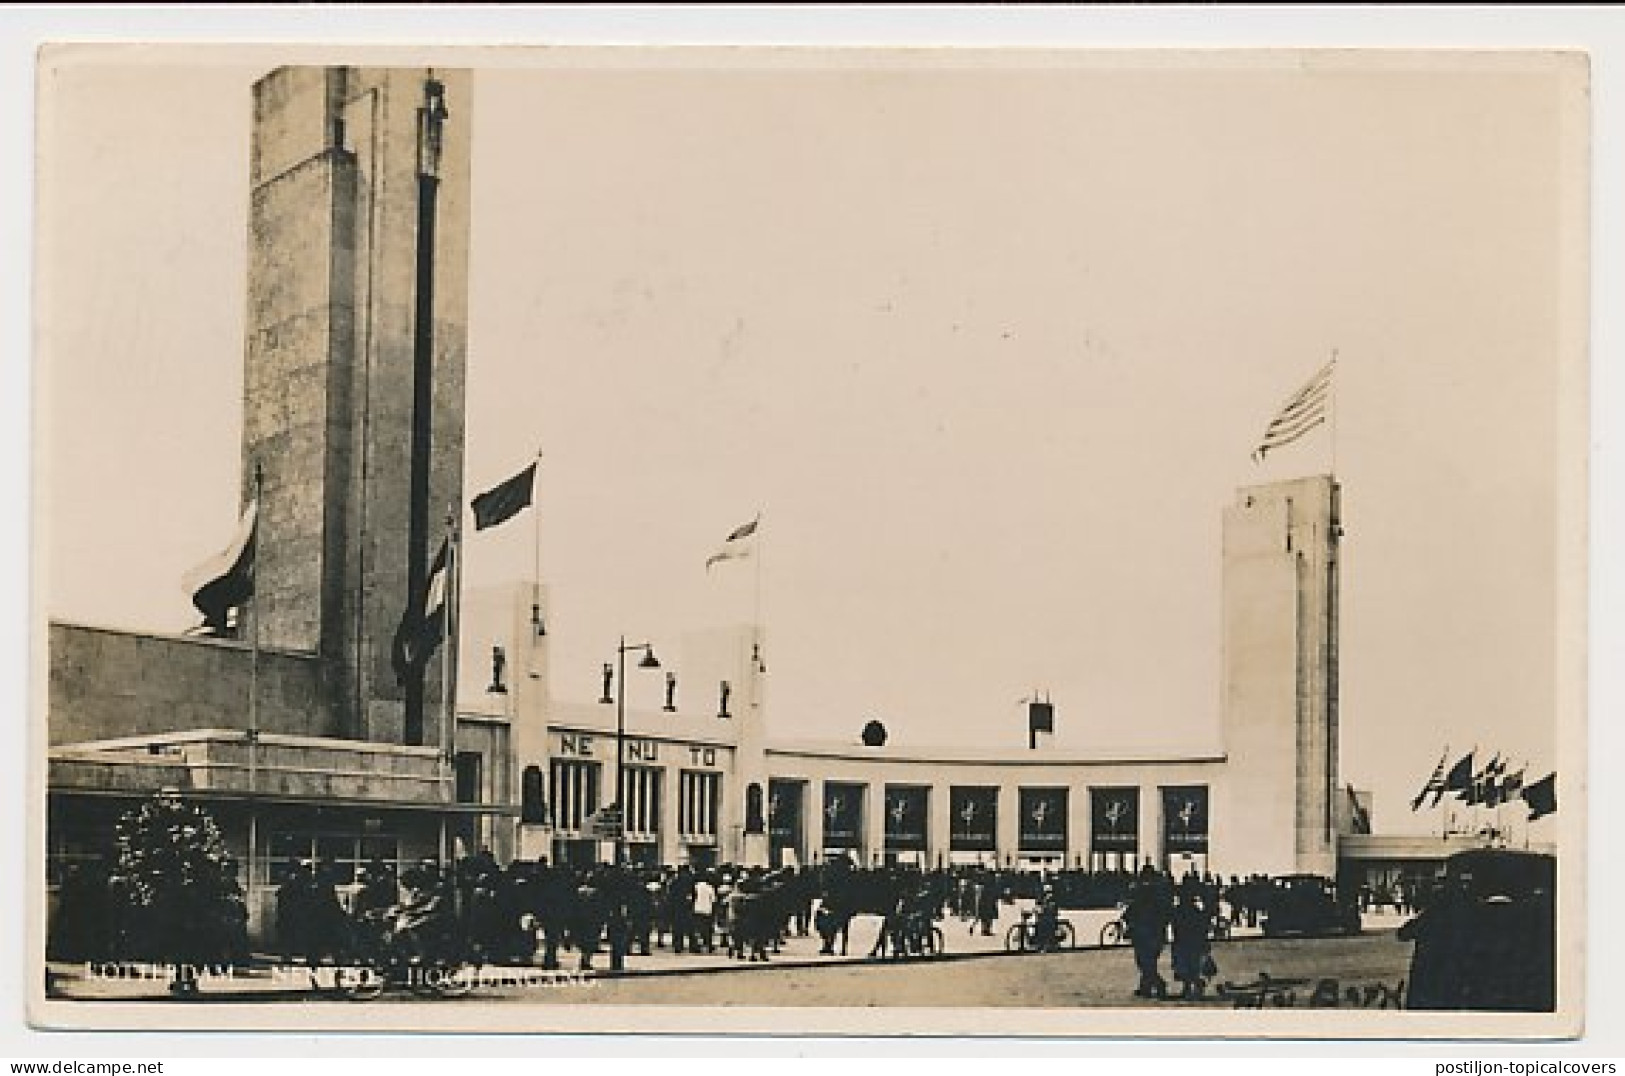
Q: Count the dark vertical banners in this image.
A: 7